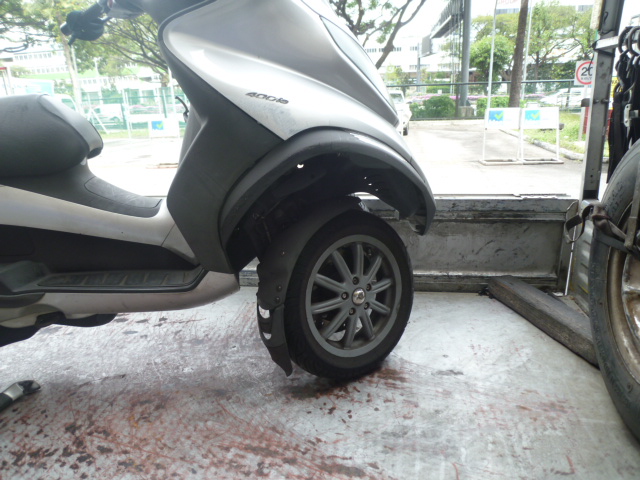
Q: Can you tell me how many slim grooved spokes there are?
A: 10